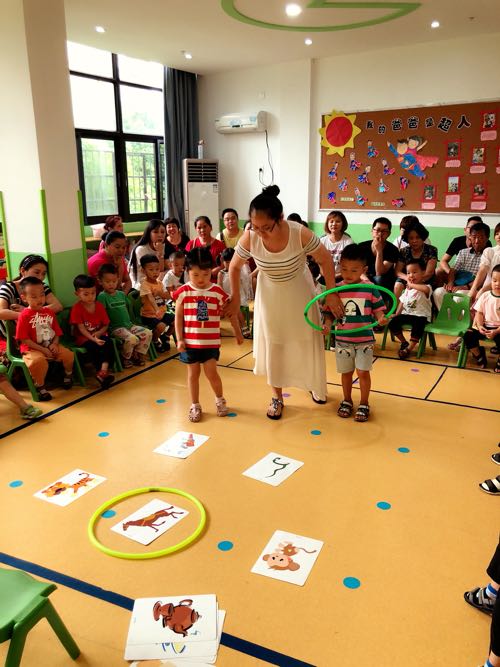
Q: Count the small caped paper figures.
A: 11